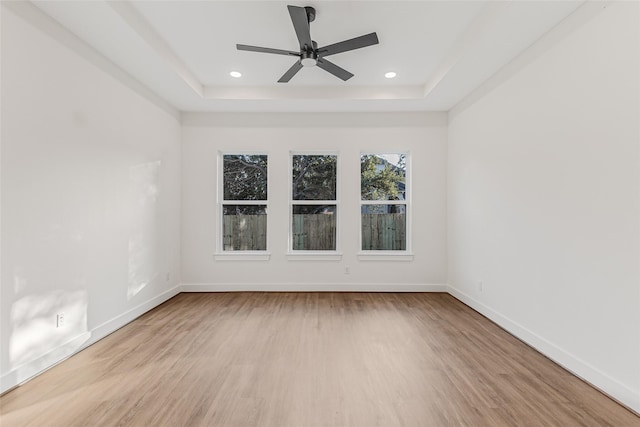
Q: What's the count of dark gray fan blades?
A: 5